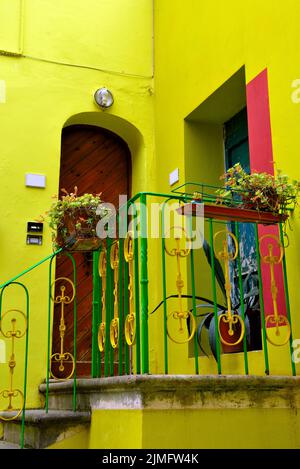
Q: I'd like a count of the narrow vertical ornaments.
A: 8